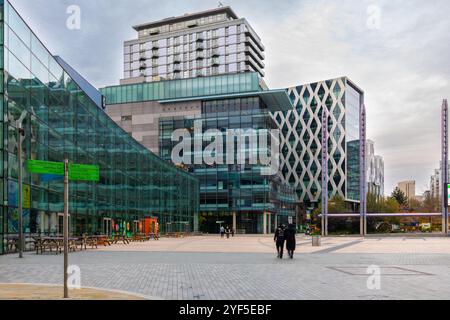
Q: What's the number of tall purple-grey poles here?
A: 3